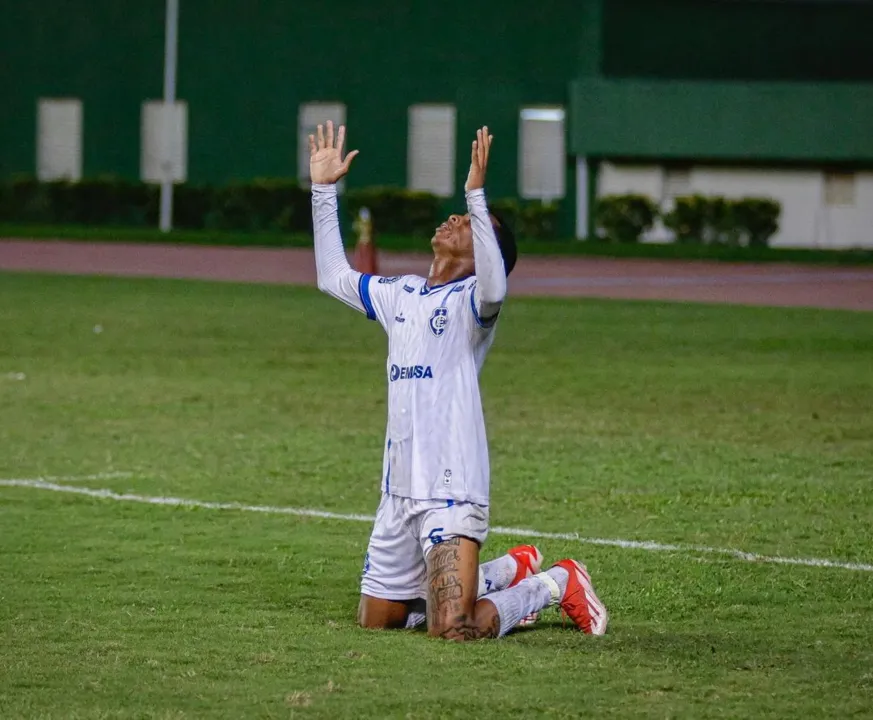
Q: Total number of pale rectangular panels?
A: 5